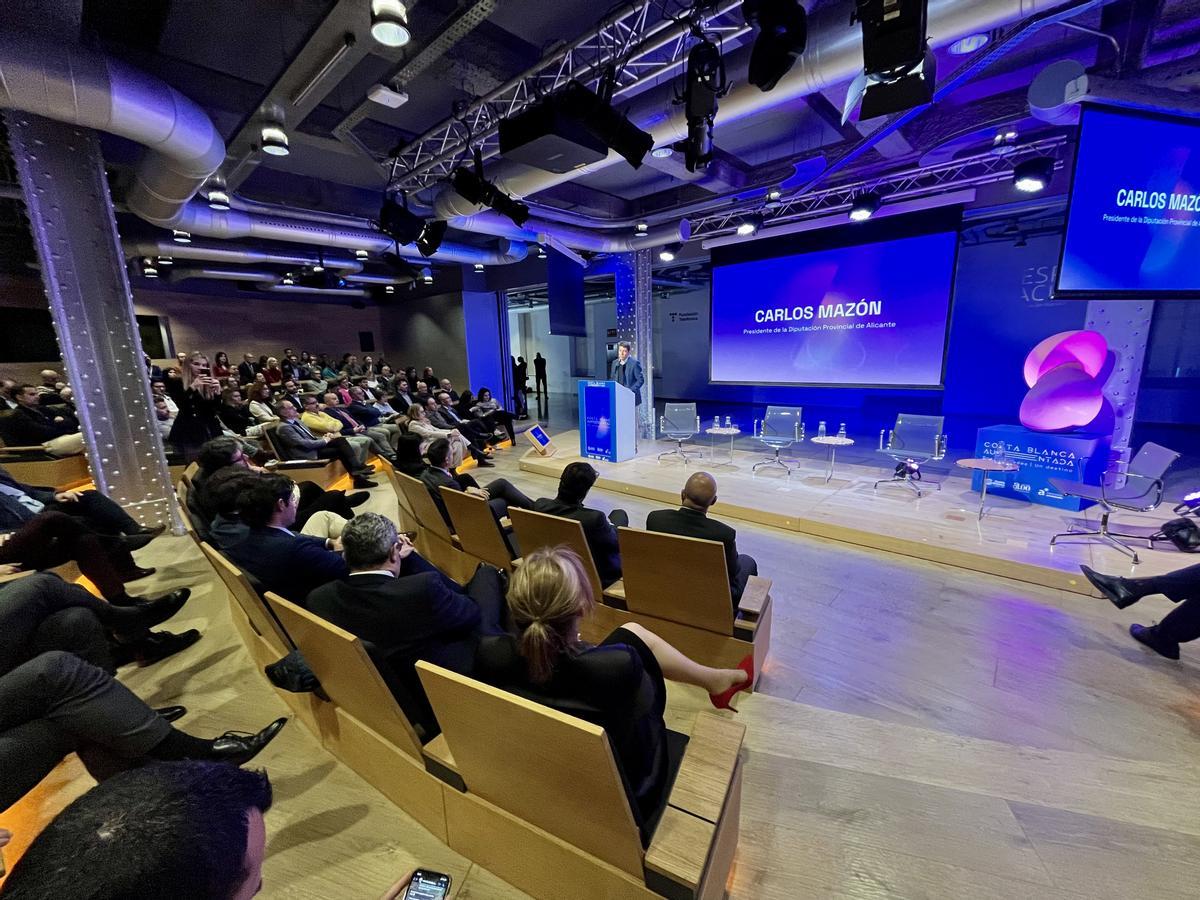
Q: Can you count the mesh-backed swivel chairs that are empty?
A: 4